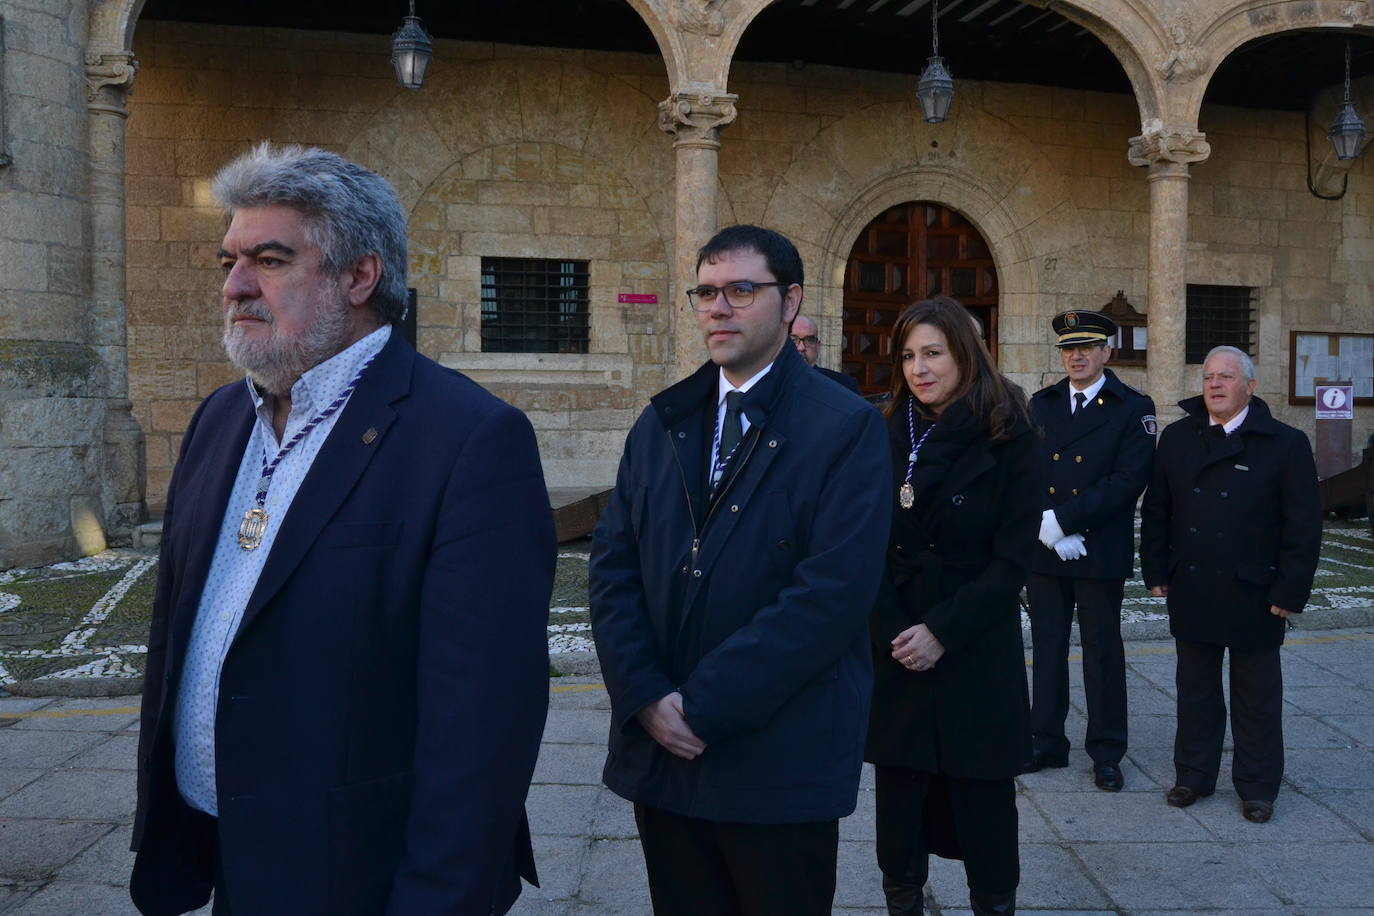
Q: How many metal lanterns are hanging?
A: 3